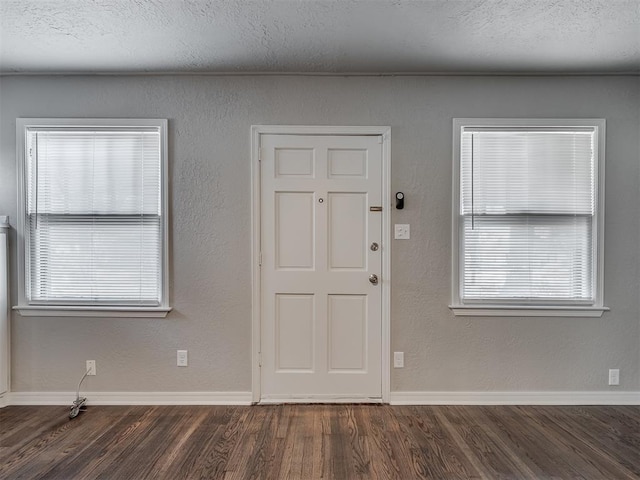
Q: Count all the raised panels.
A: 6